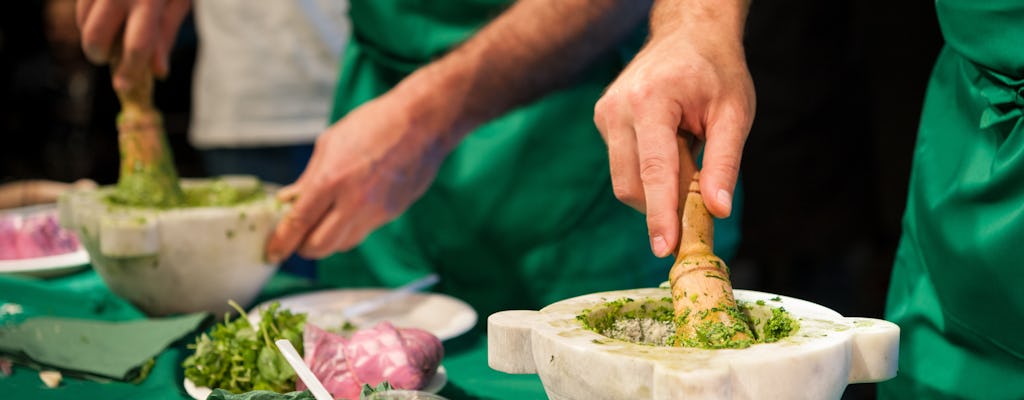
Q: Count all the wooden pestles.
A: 2